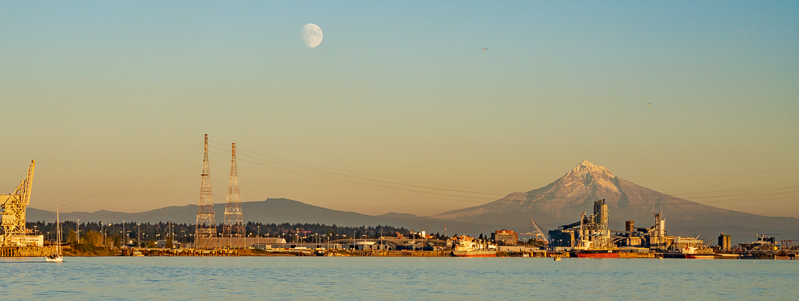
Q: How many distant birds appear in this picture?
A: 2